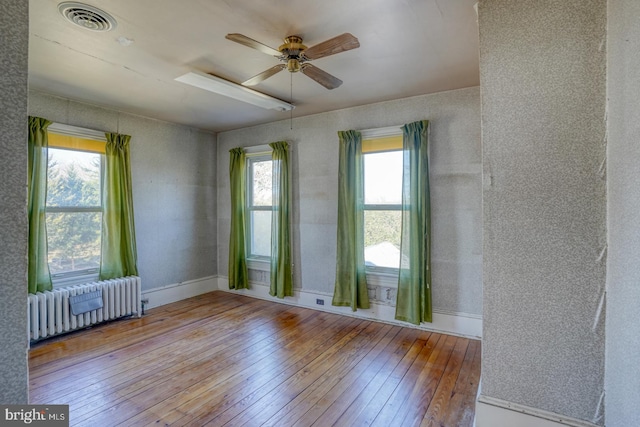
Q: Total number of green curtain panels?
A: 6